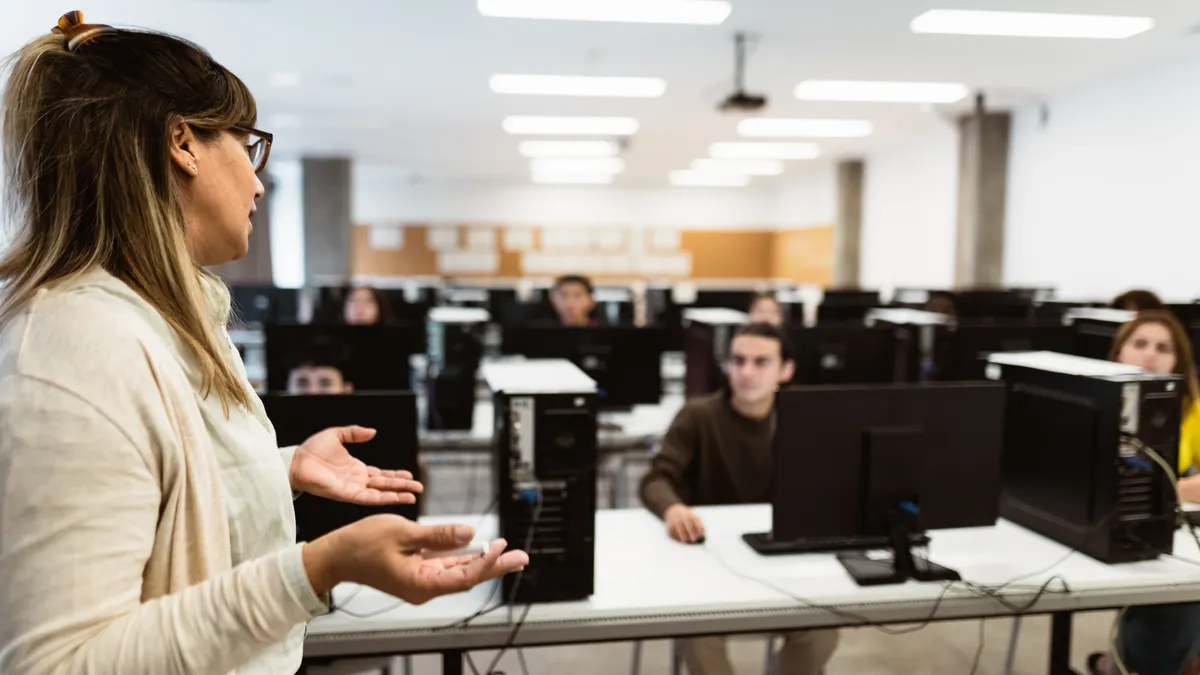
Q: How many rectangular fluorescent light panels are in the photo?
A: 12